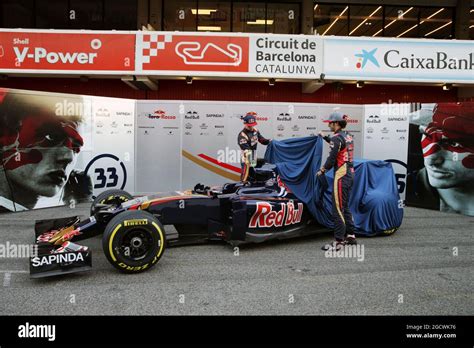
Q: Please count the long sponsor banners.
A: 3